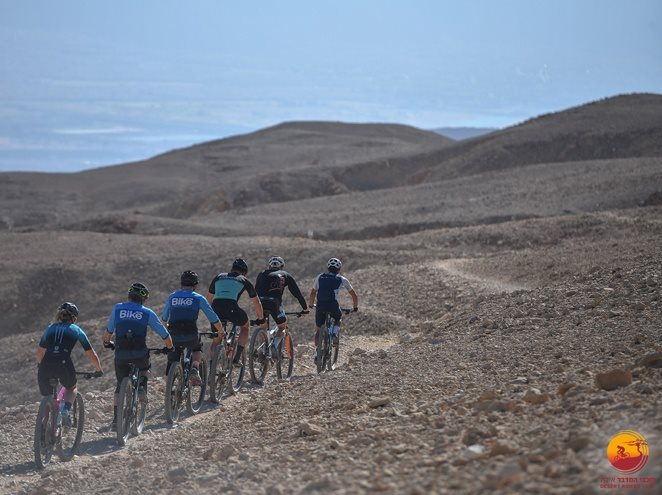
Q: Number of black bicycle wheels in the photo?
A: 12